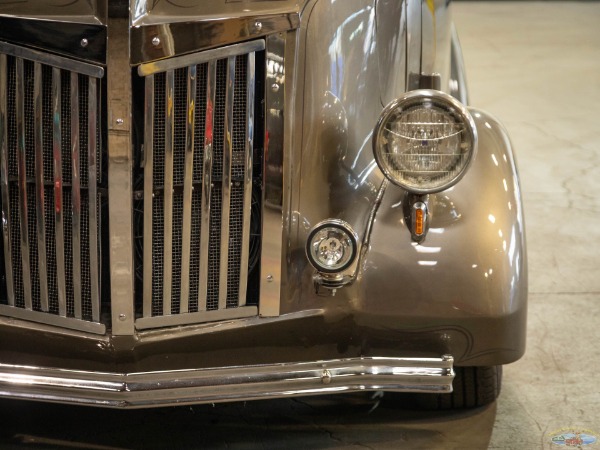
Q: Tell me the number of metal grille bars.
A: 12